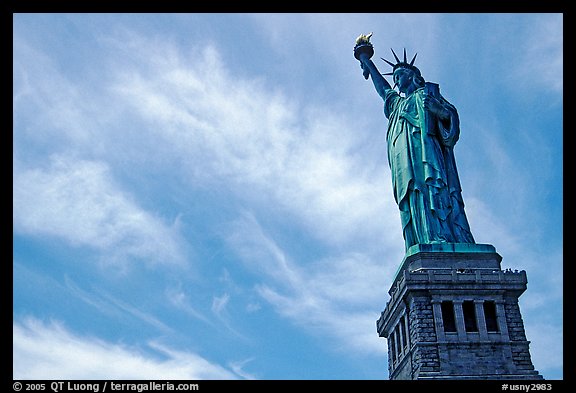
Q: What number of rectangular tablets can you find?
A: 1